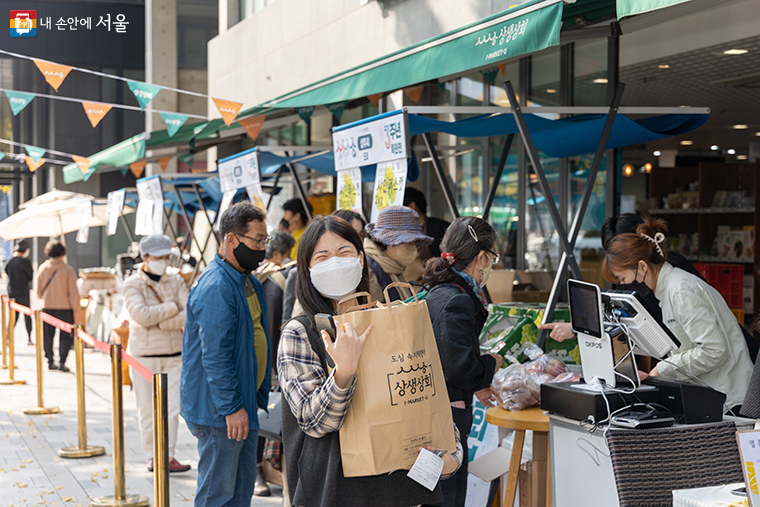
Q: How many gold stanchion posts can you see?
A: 6